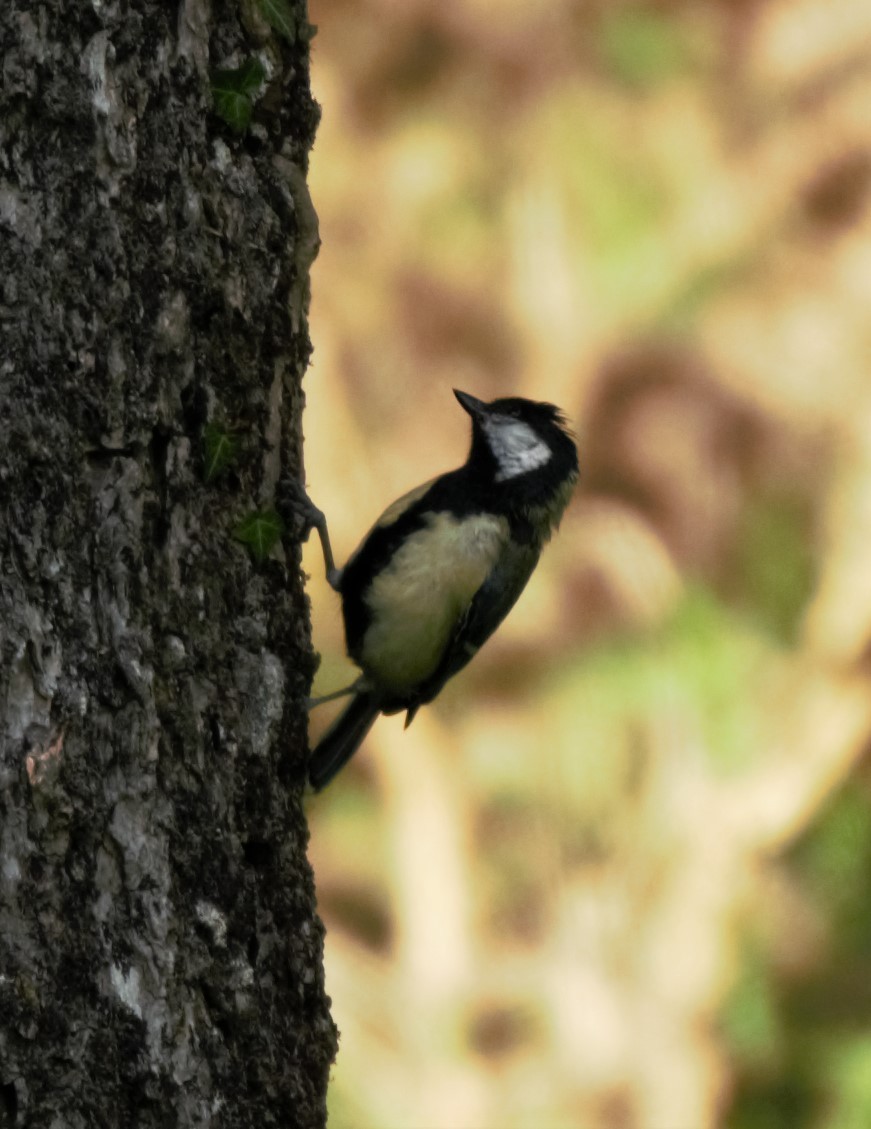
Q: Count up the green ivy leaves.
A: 4